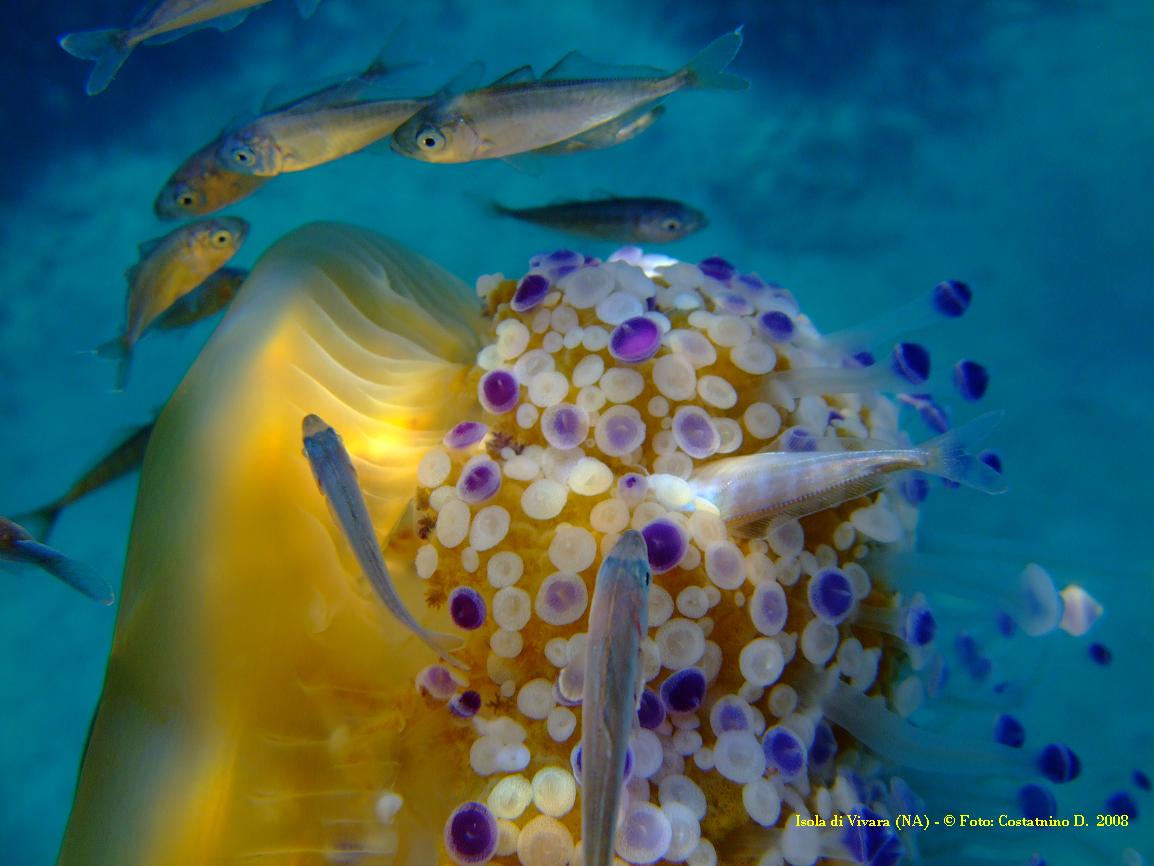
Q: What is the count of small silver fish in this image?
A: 13